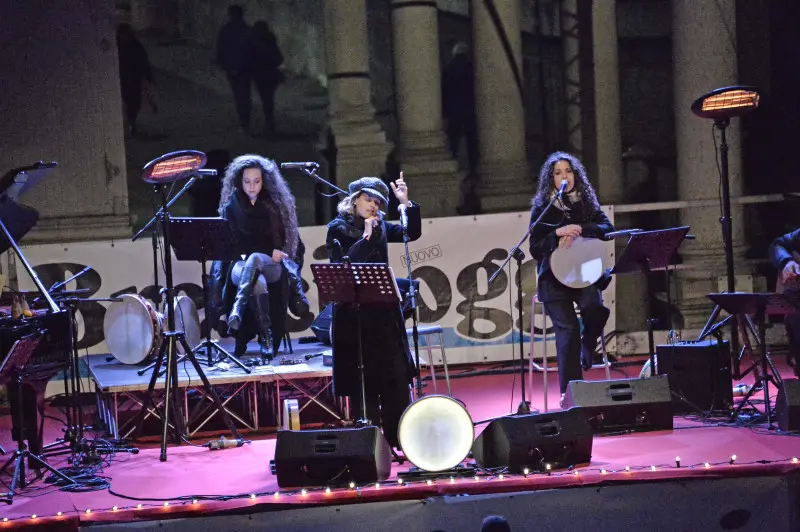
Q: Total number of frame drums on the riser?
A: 2